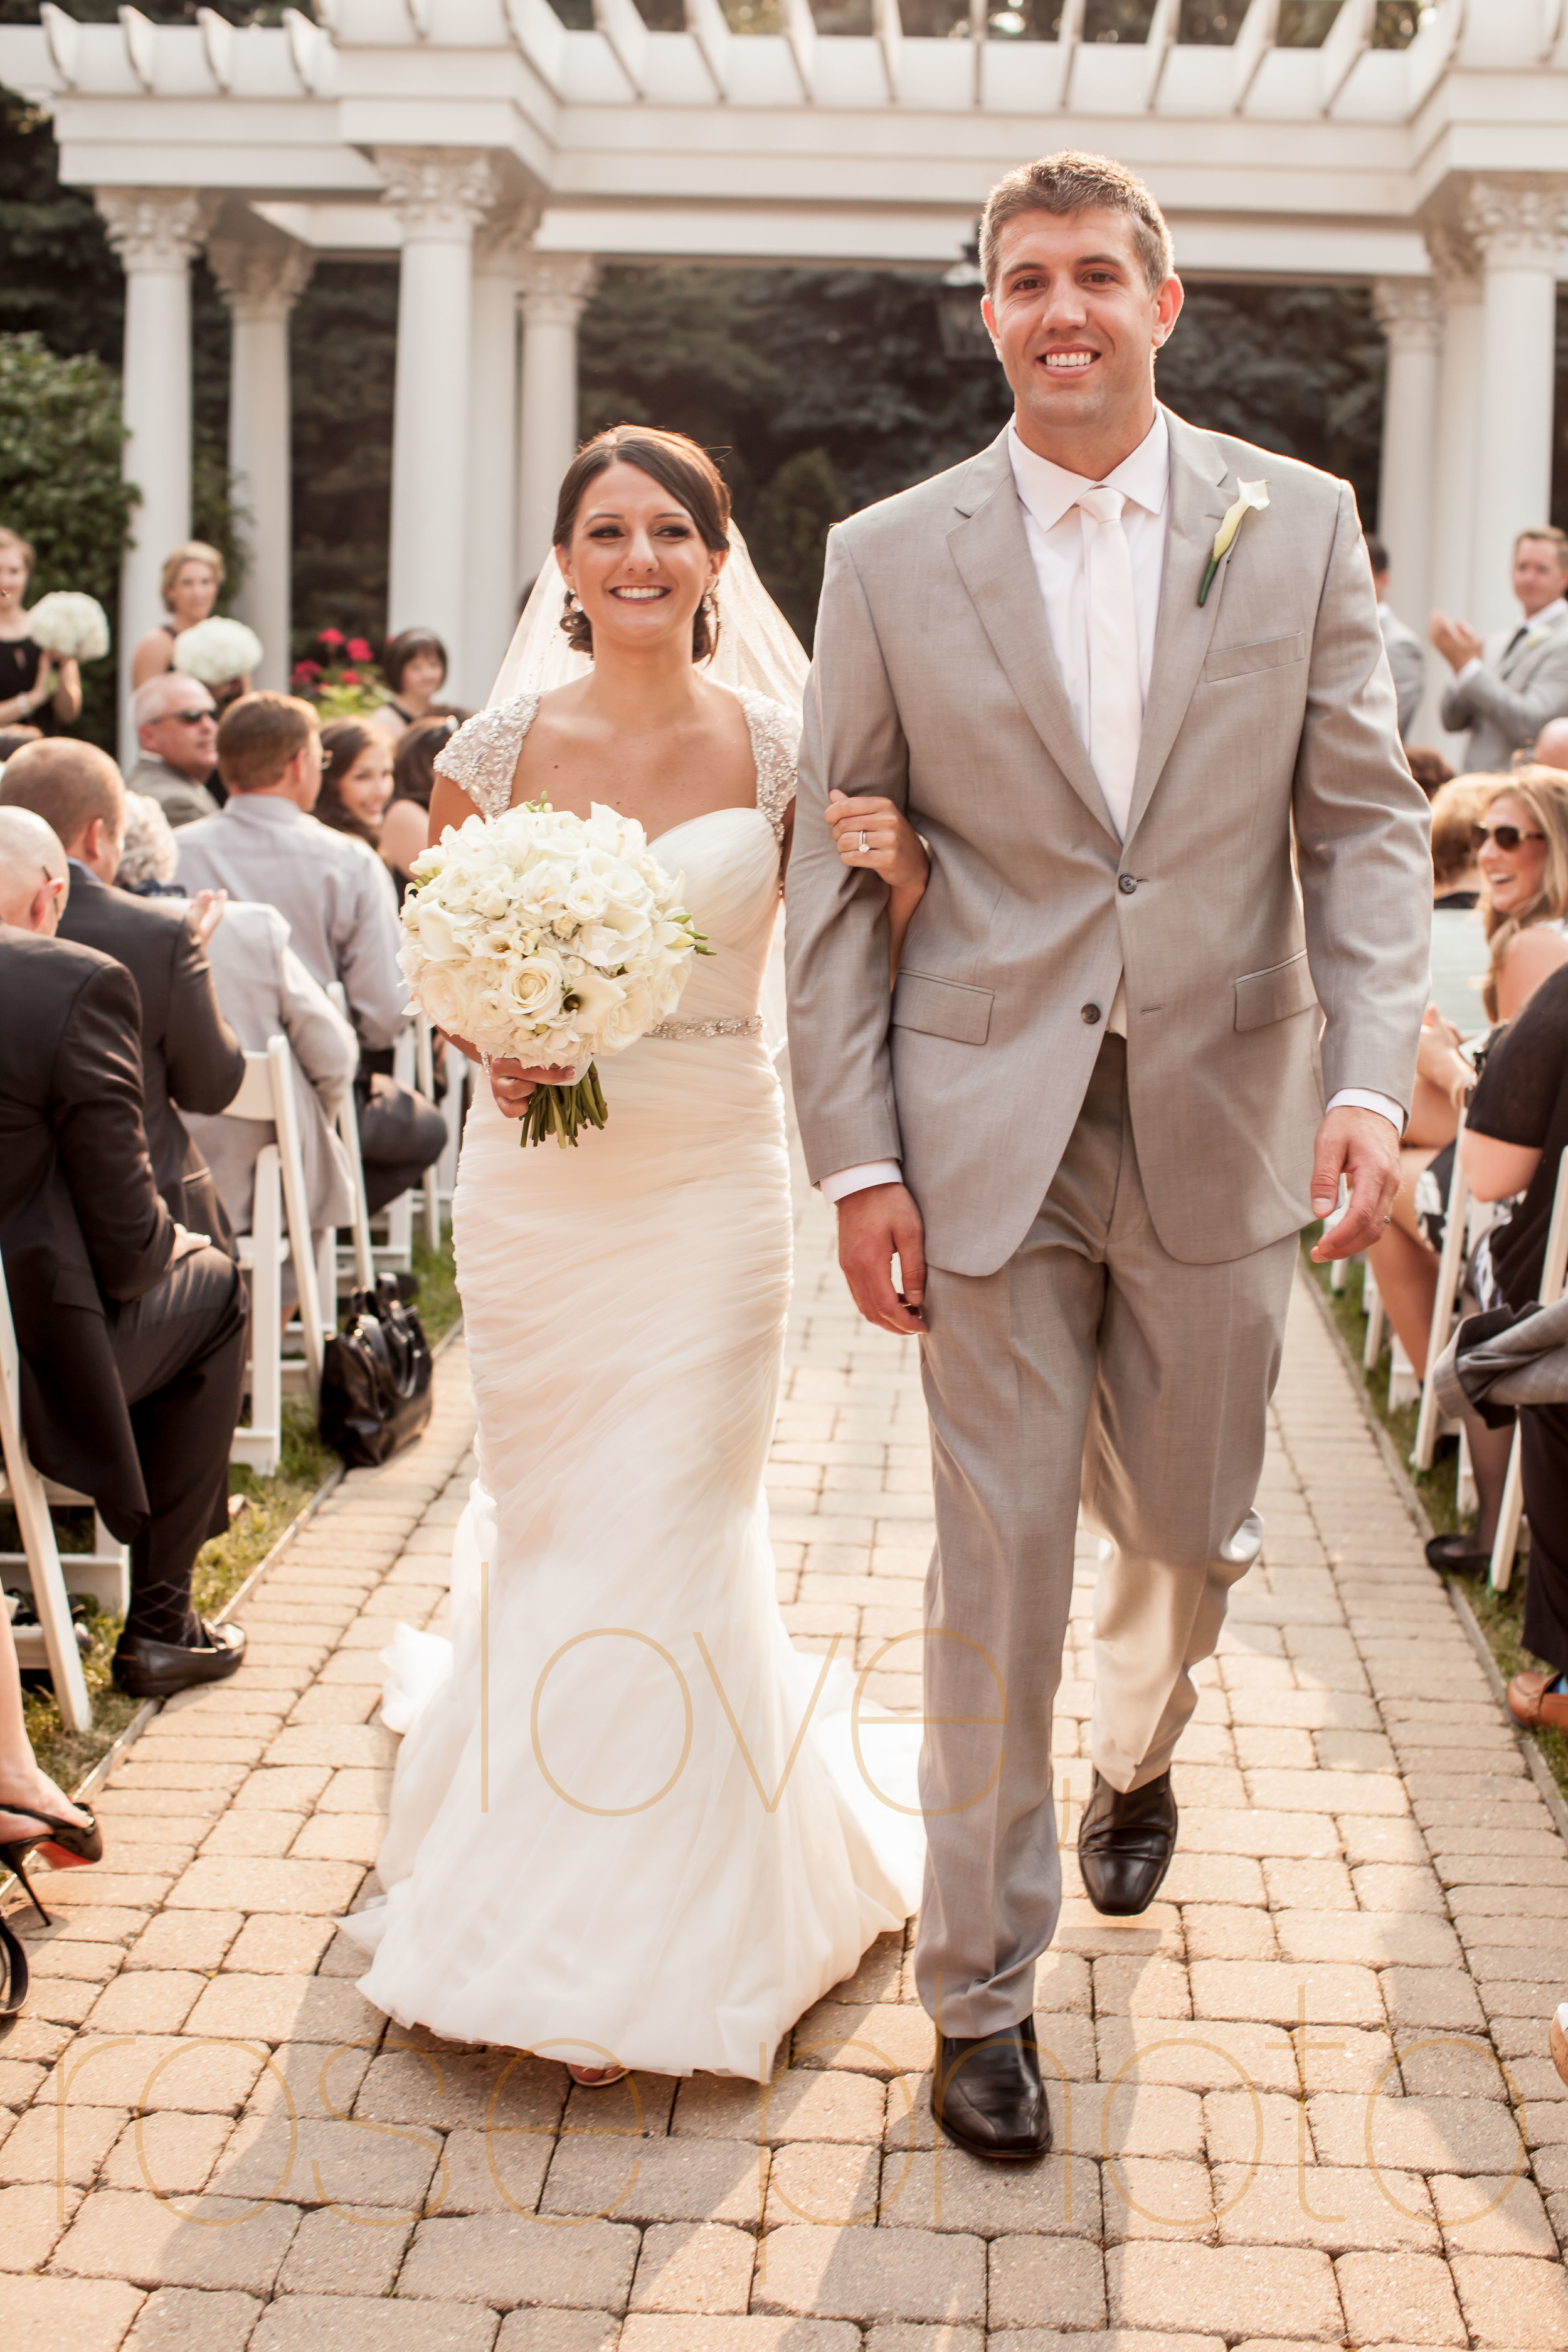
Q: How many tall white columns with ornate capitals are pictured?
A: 8